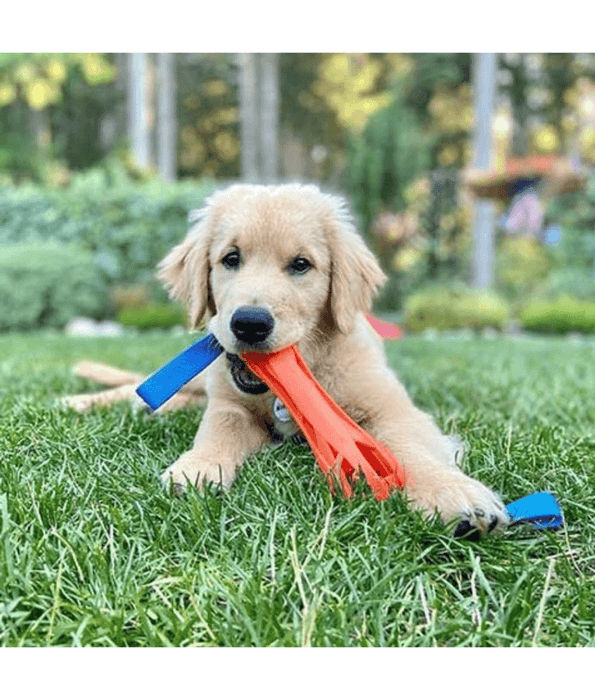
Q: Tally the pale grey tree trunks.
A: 5